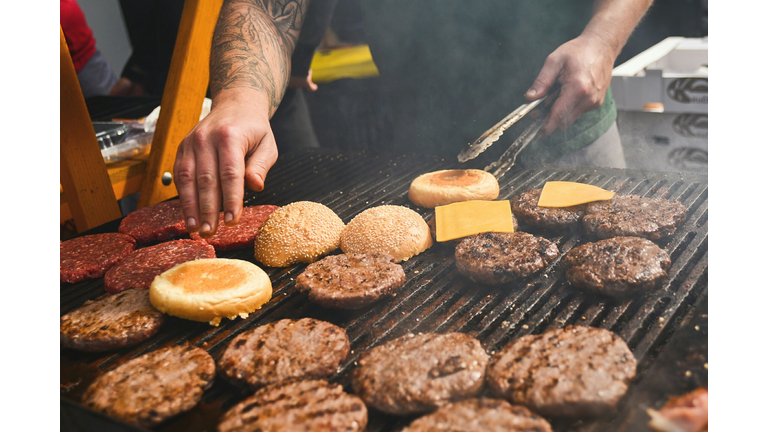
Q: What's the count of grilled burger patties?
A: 13